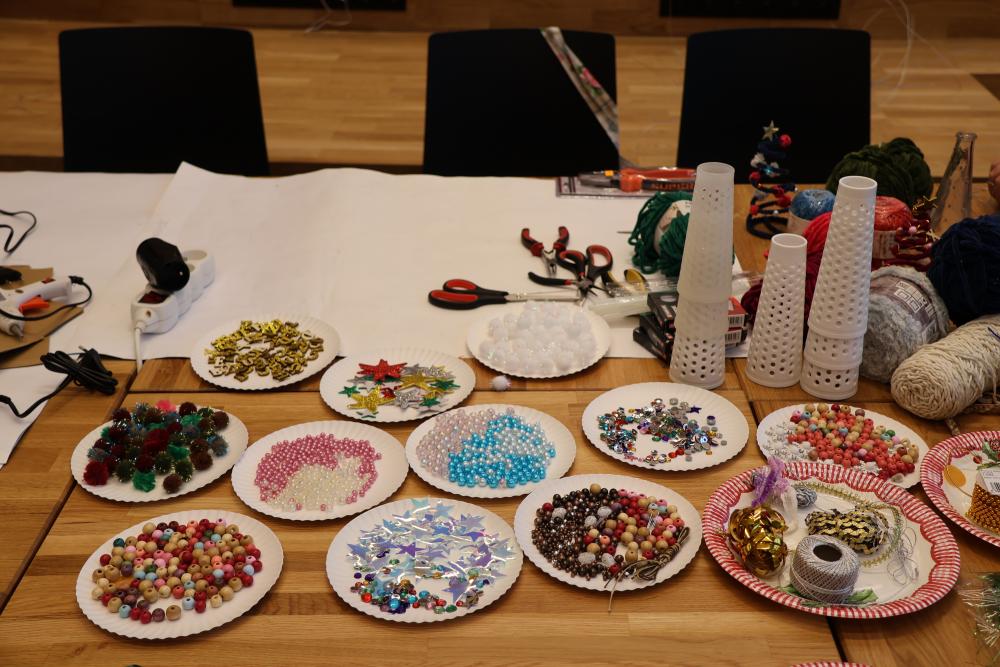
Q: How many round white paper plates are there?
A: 11